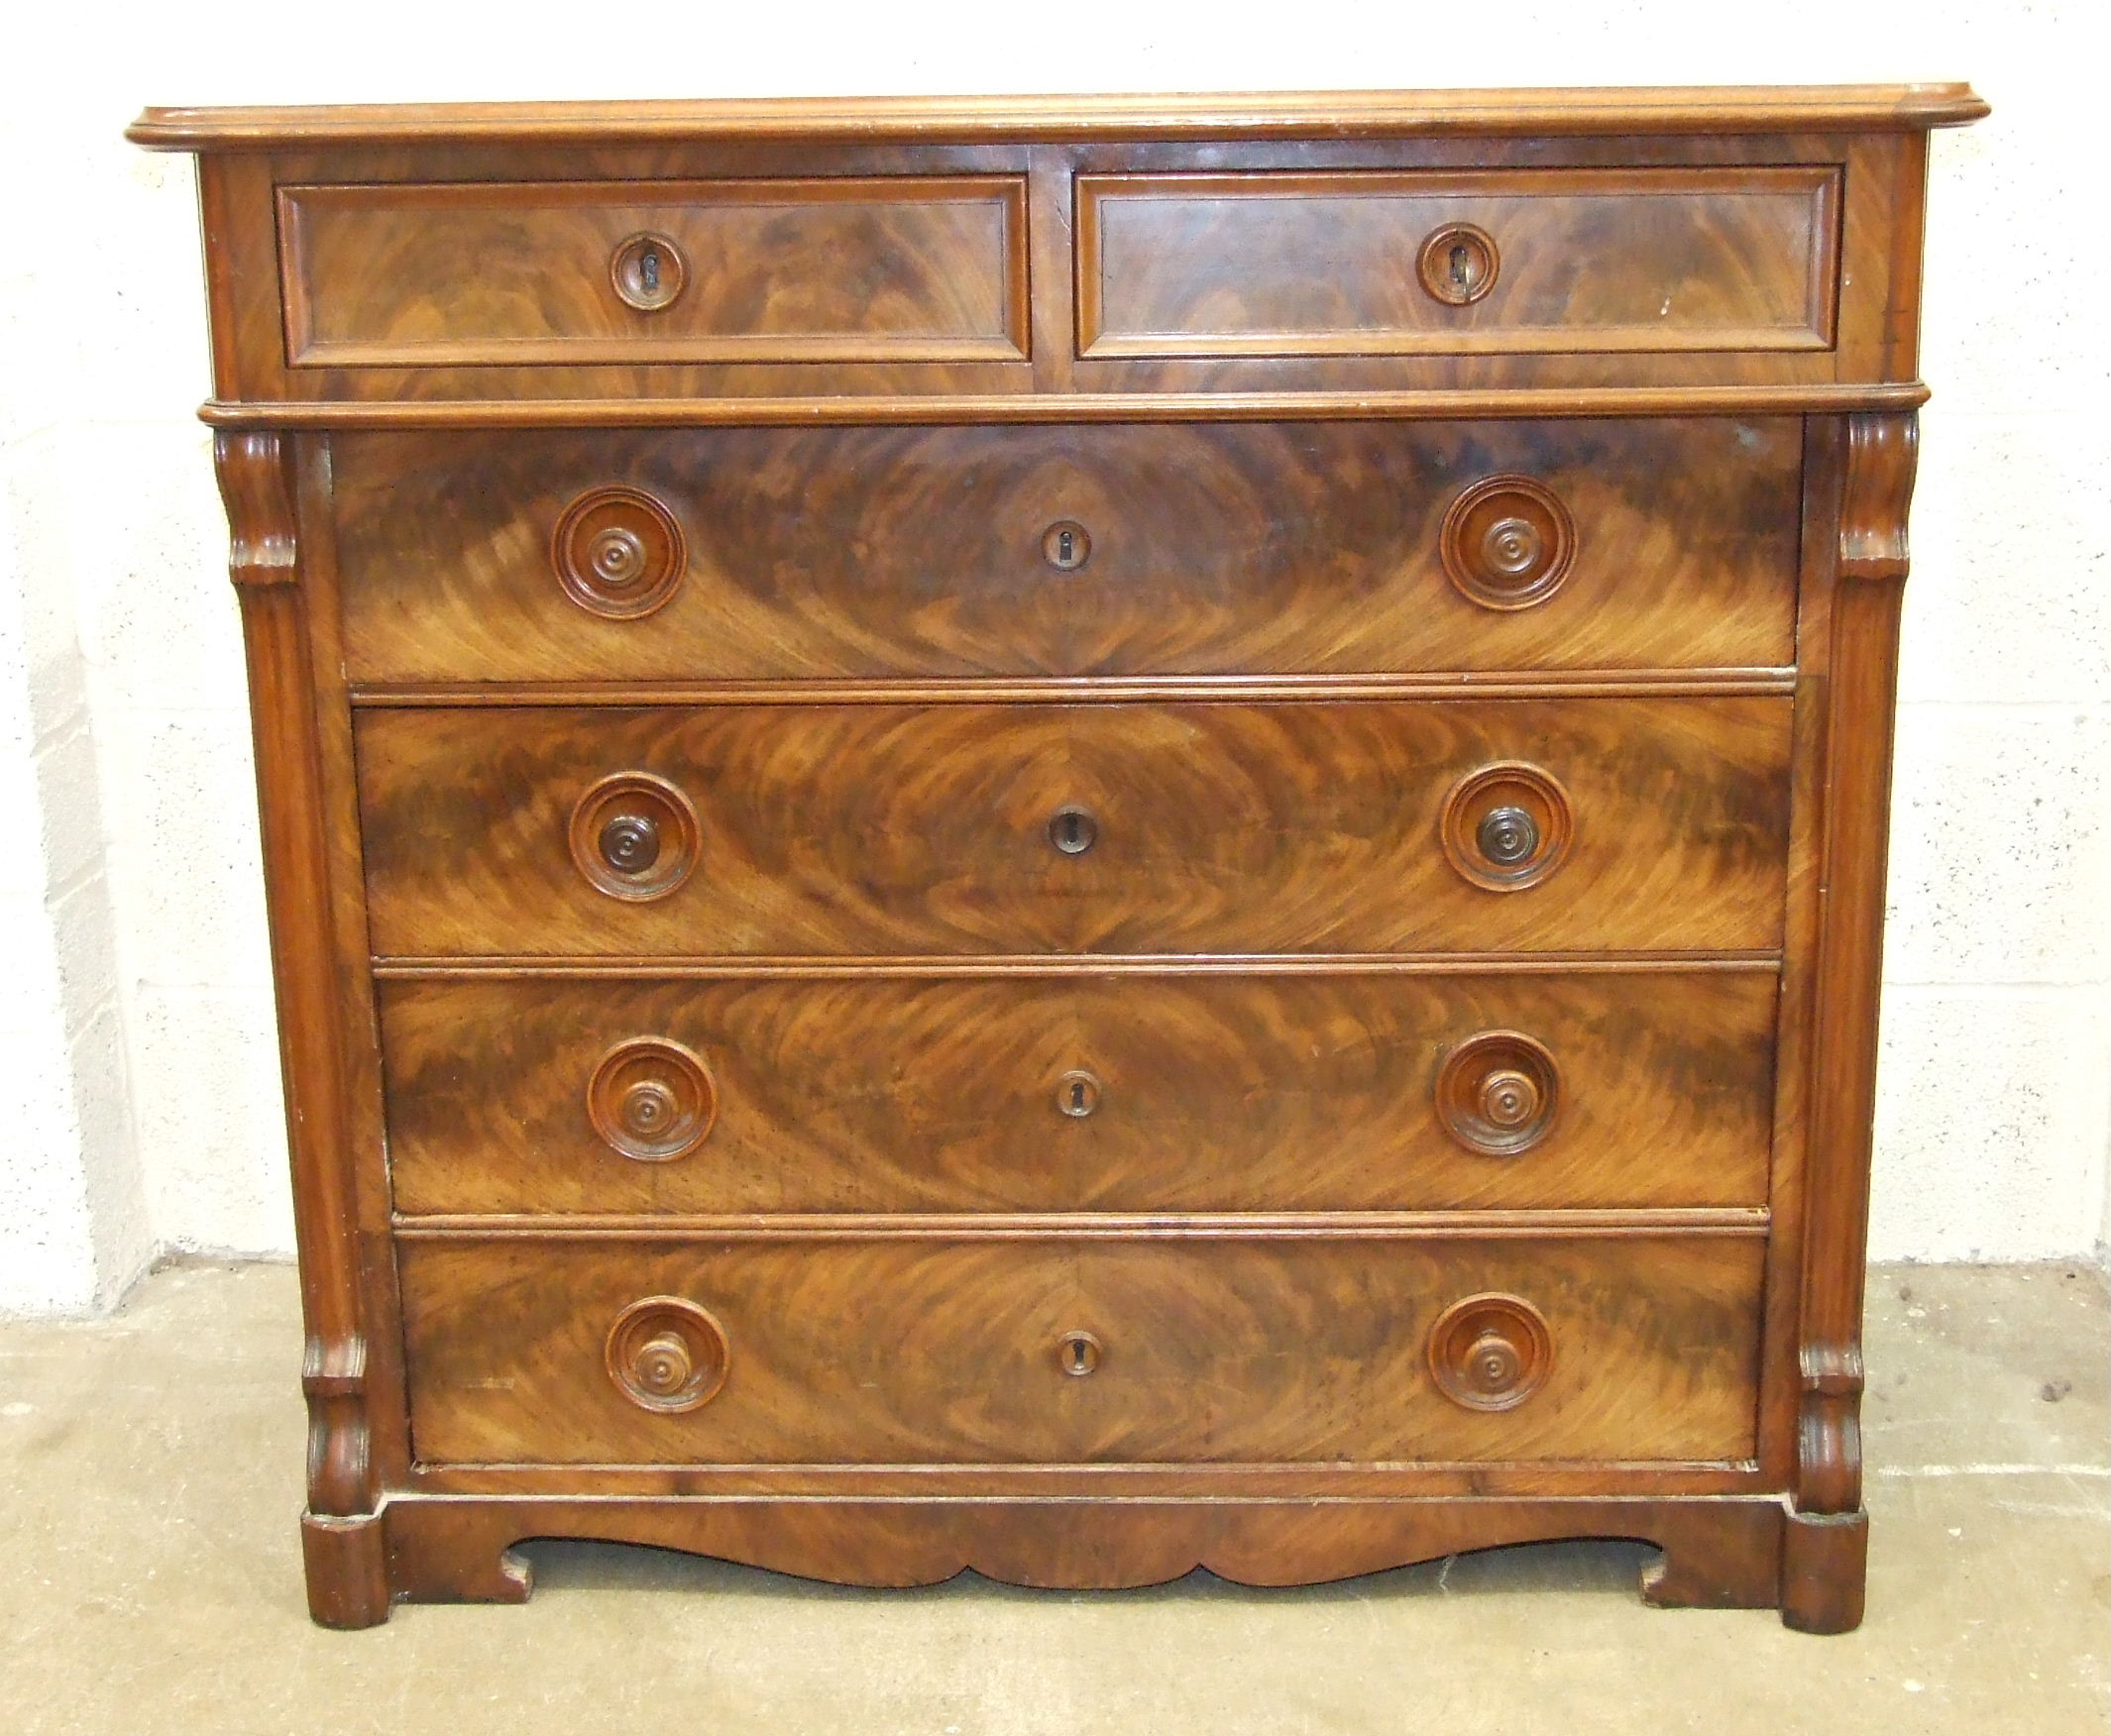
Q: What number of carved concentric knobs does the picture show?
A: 8